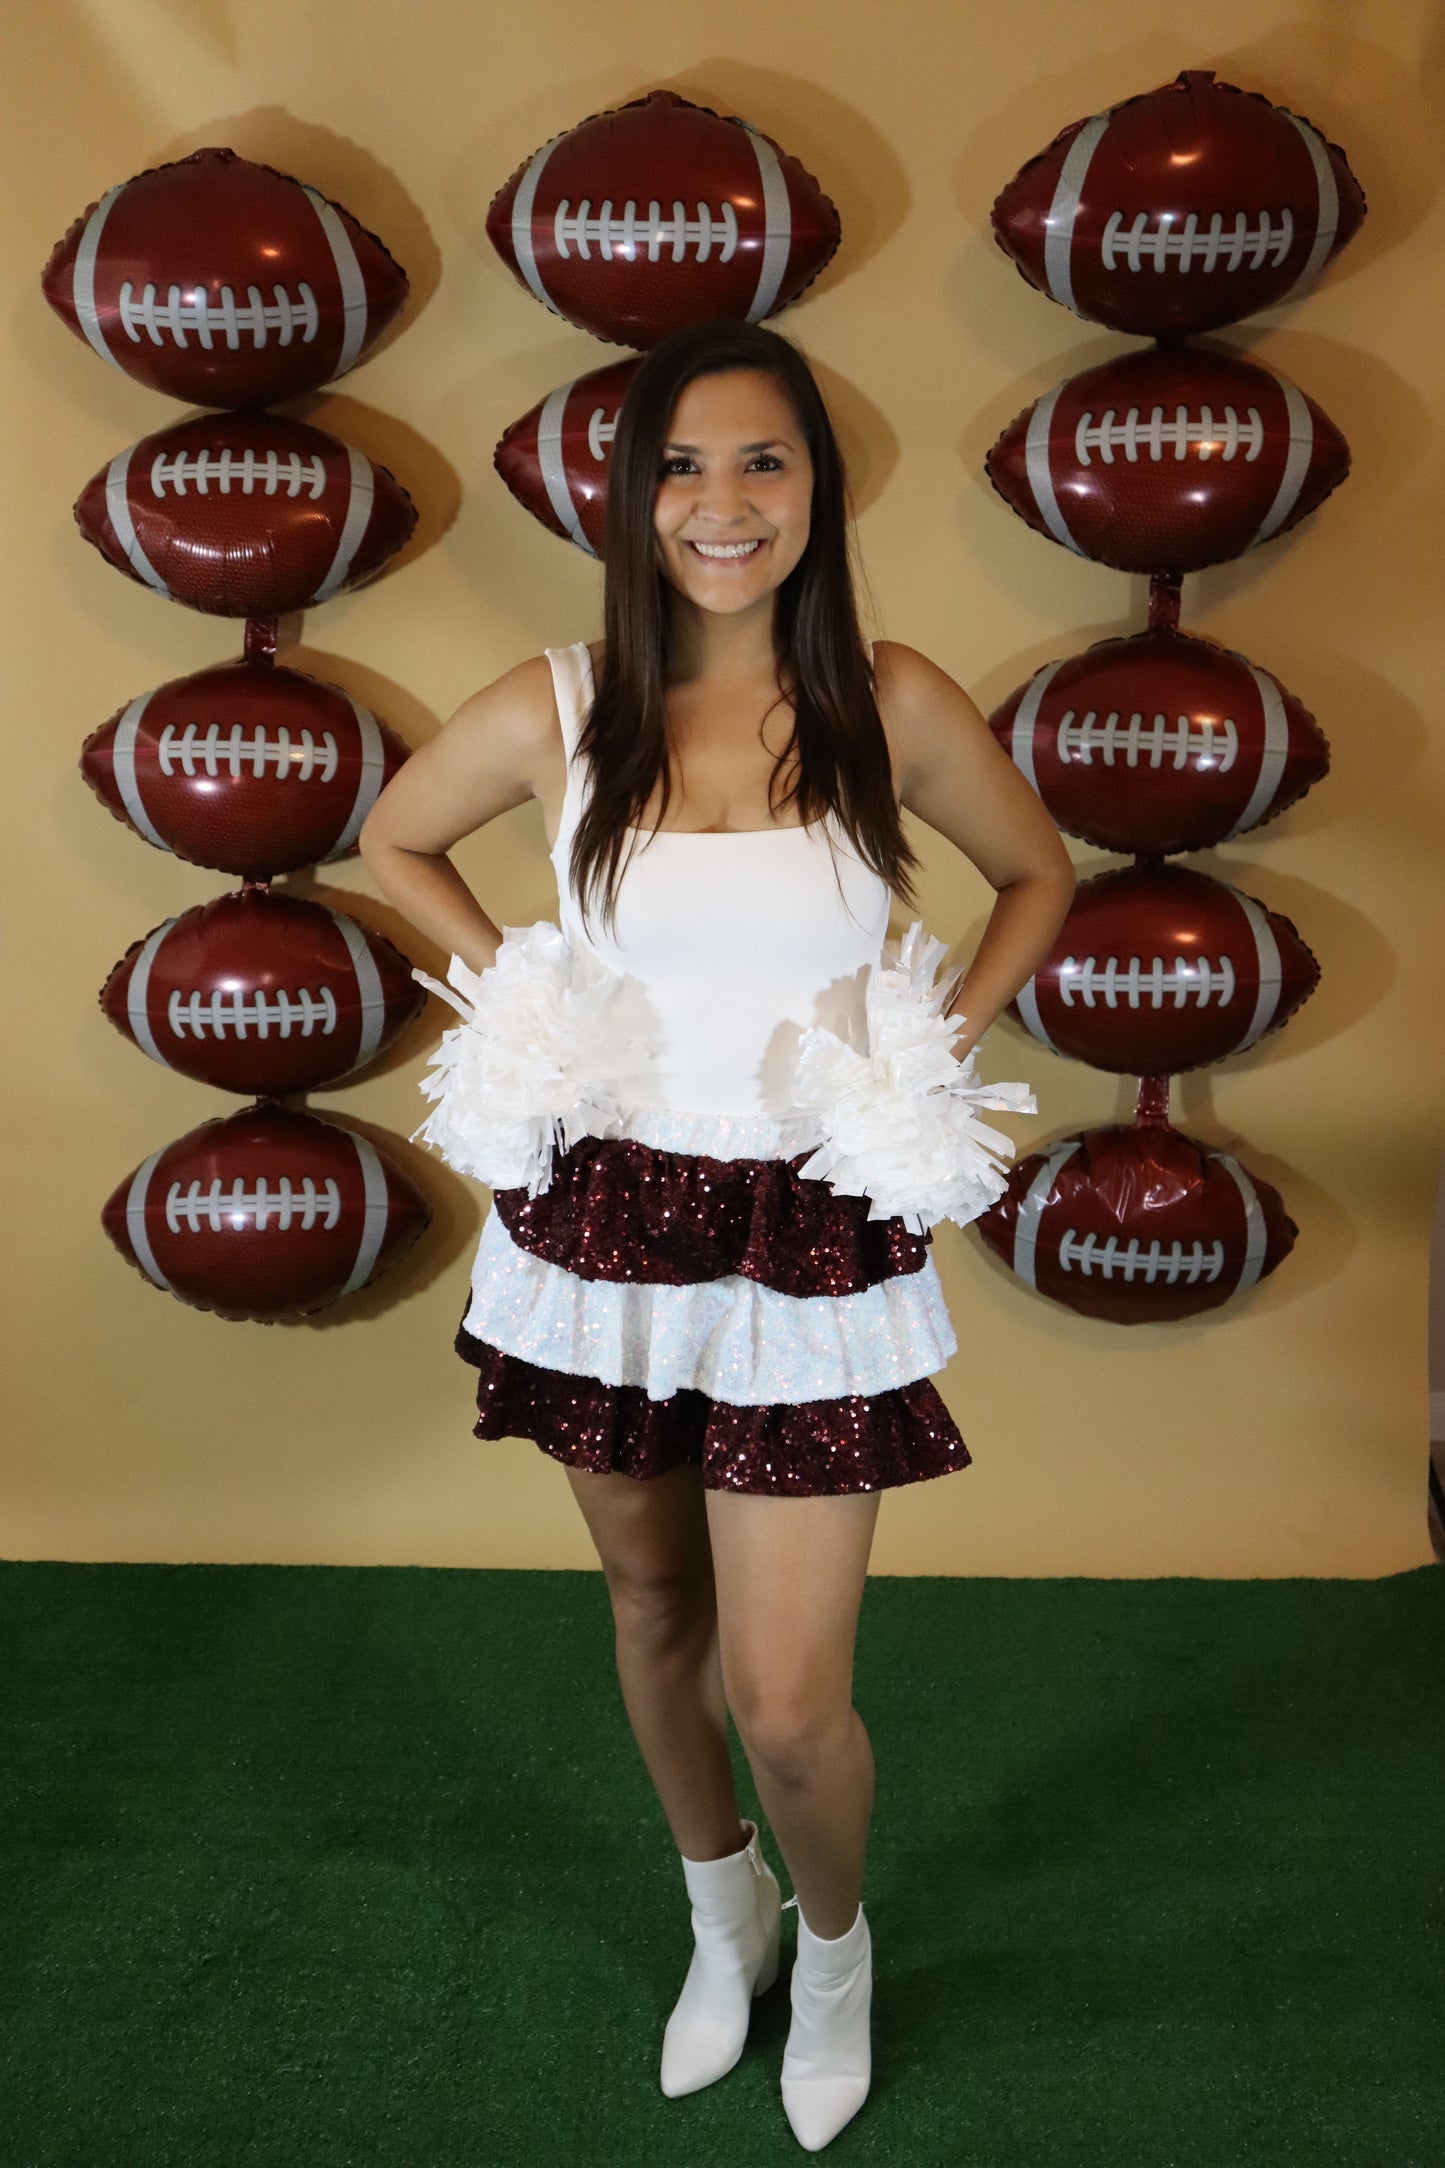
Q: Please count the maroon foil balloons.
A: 12